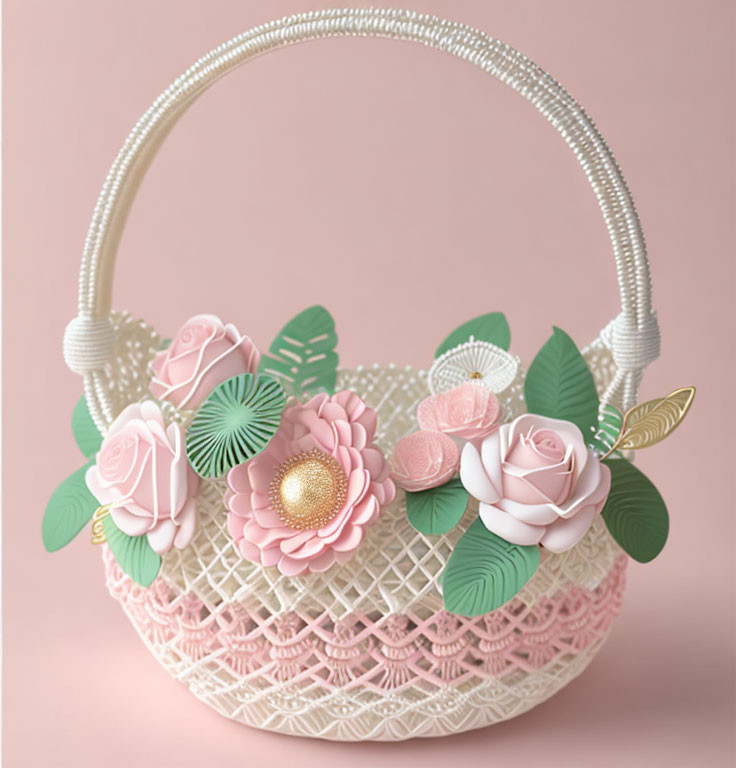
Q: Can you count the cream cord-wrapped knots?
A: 2